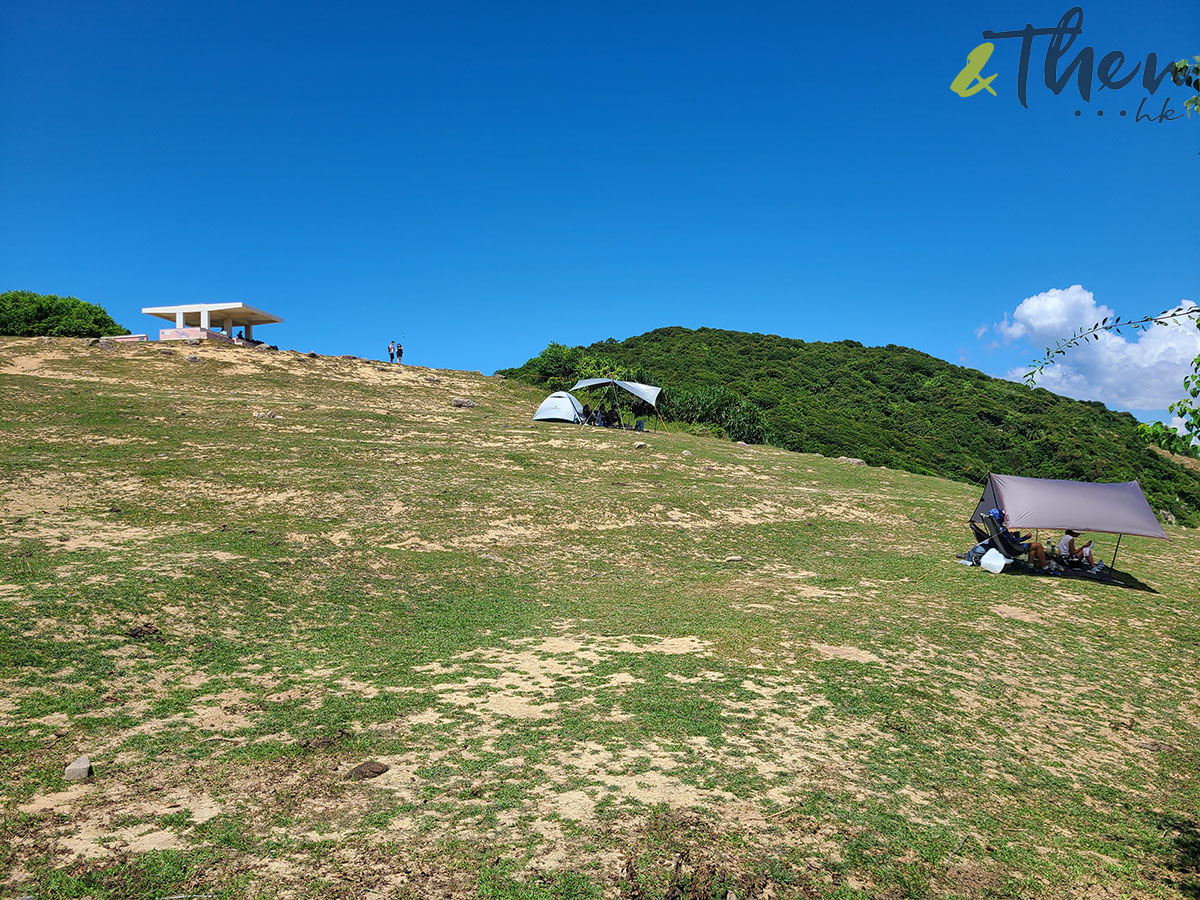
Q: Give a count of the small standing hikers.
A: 2